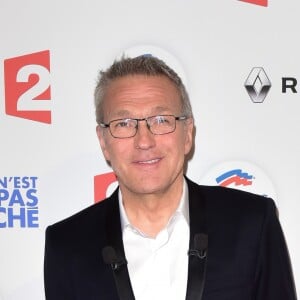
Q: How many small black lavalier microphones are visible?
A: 2